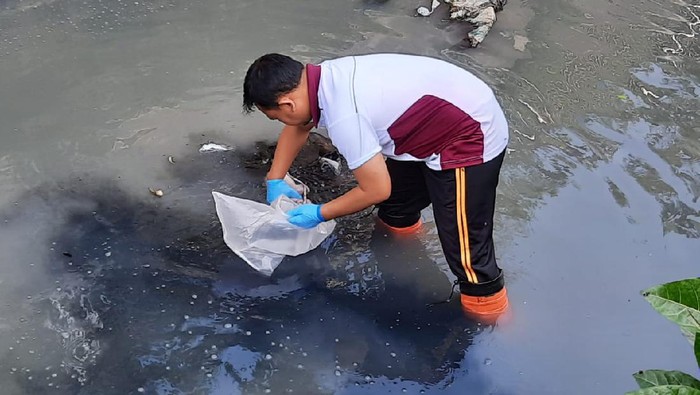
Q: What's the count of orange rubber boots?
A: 2